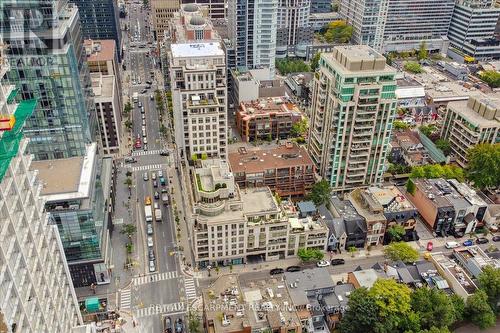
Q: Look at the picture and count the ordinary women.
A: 0